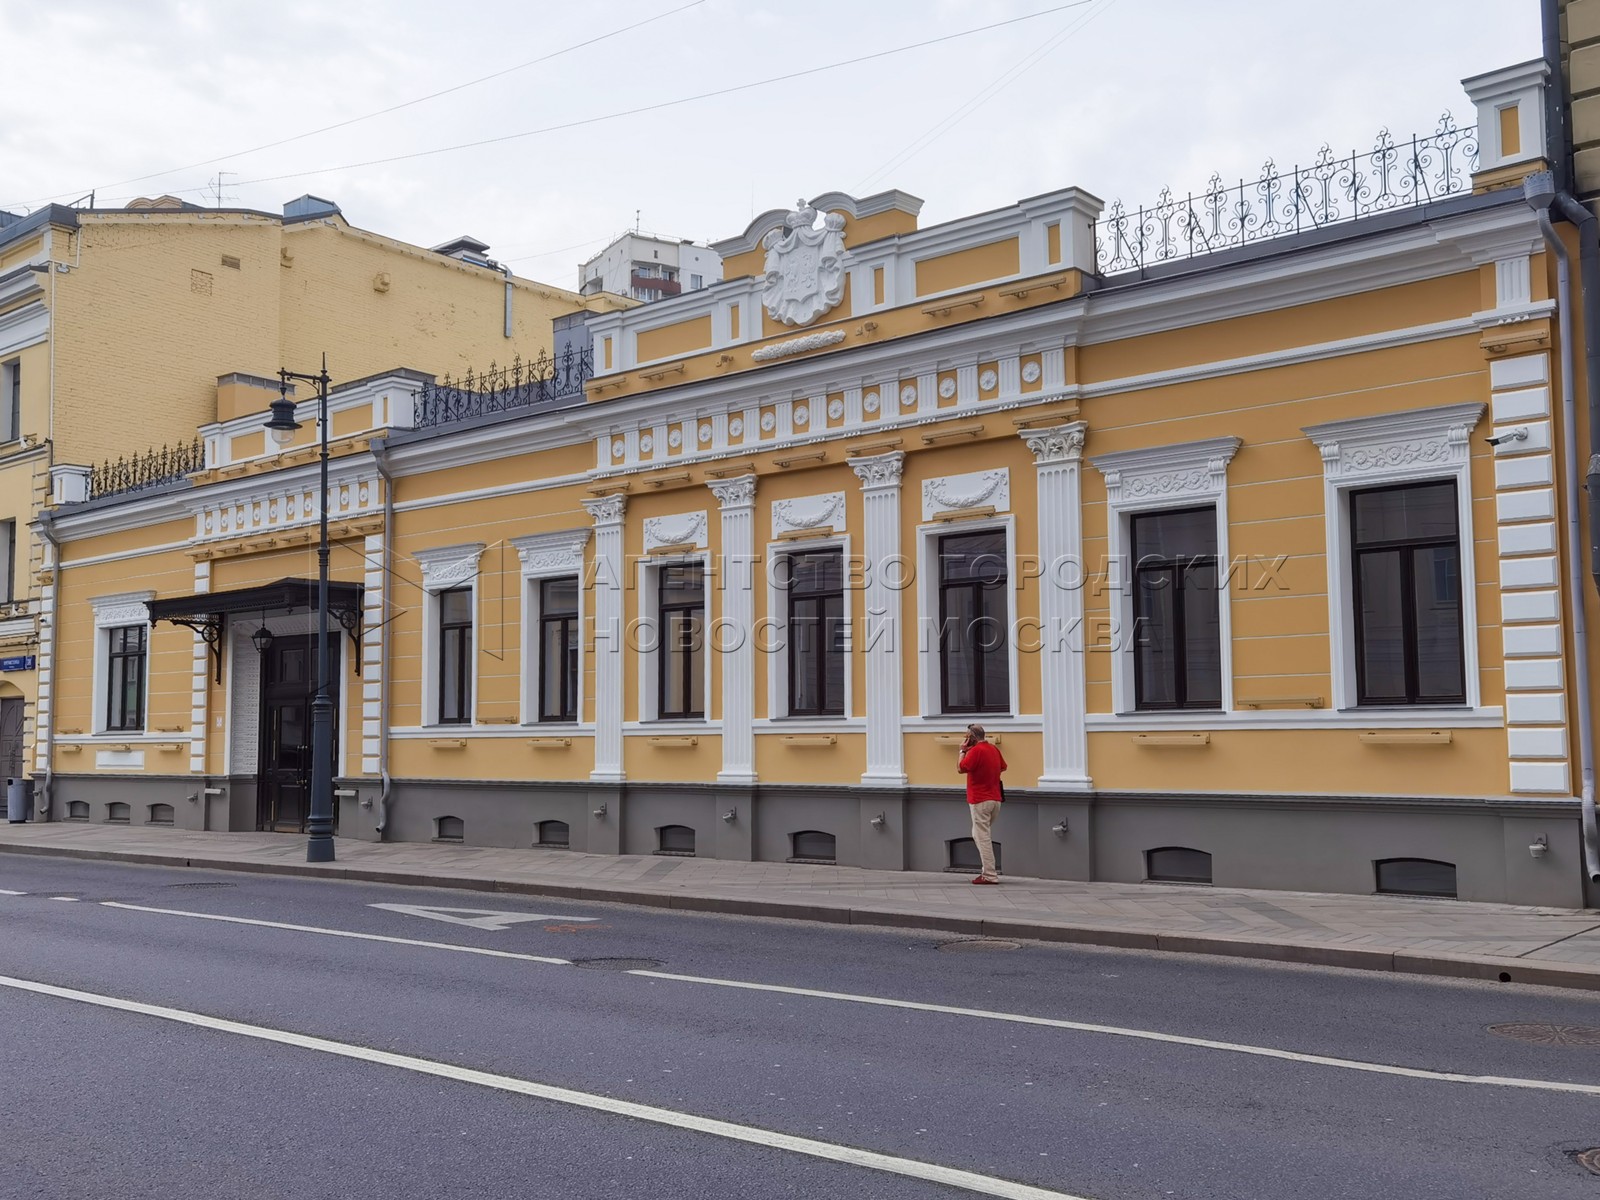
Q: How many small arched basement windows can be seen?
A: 10